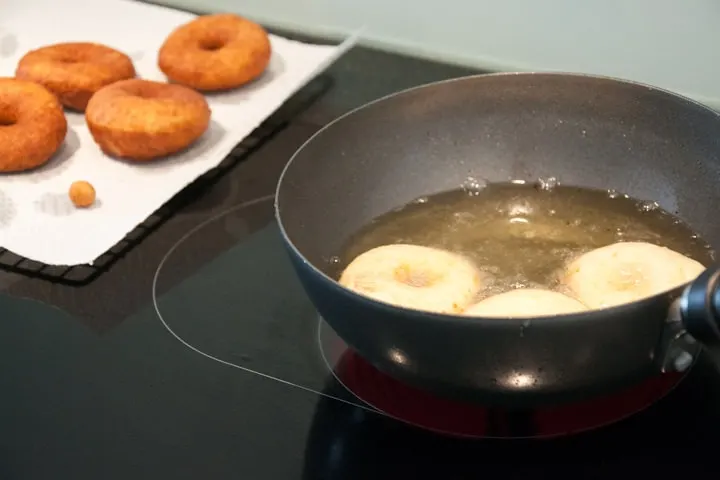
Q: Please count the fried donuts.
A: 4